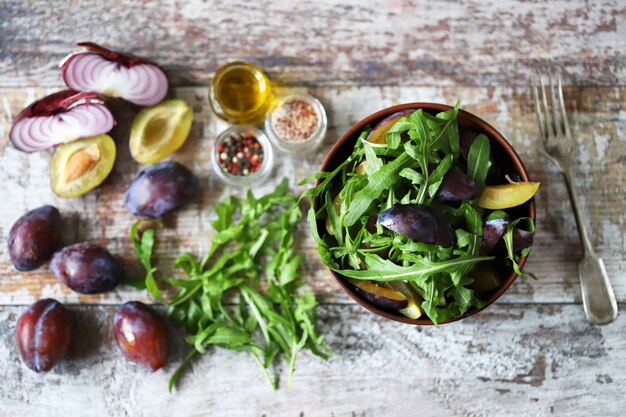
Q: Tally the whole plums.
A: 5